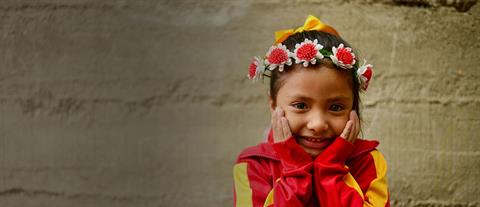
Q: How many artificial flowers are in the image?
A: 5